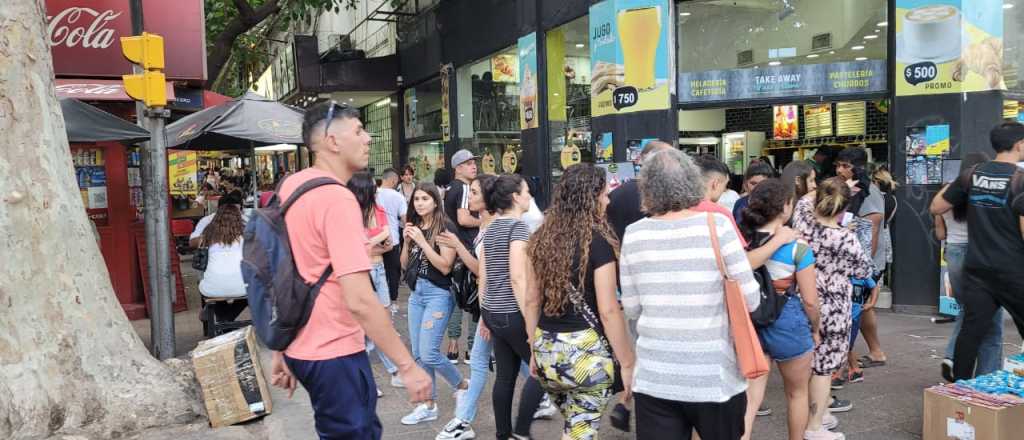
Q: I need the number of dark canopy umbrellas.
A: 2